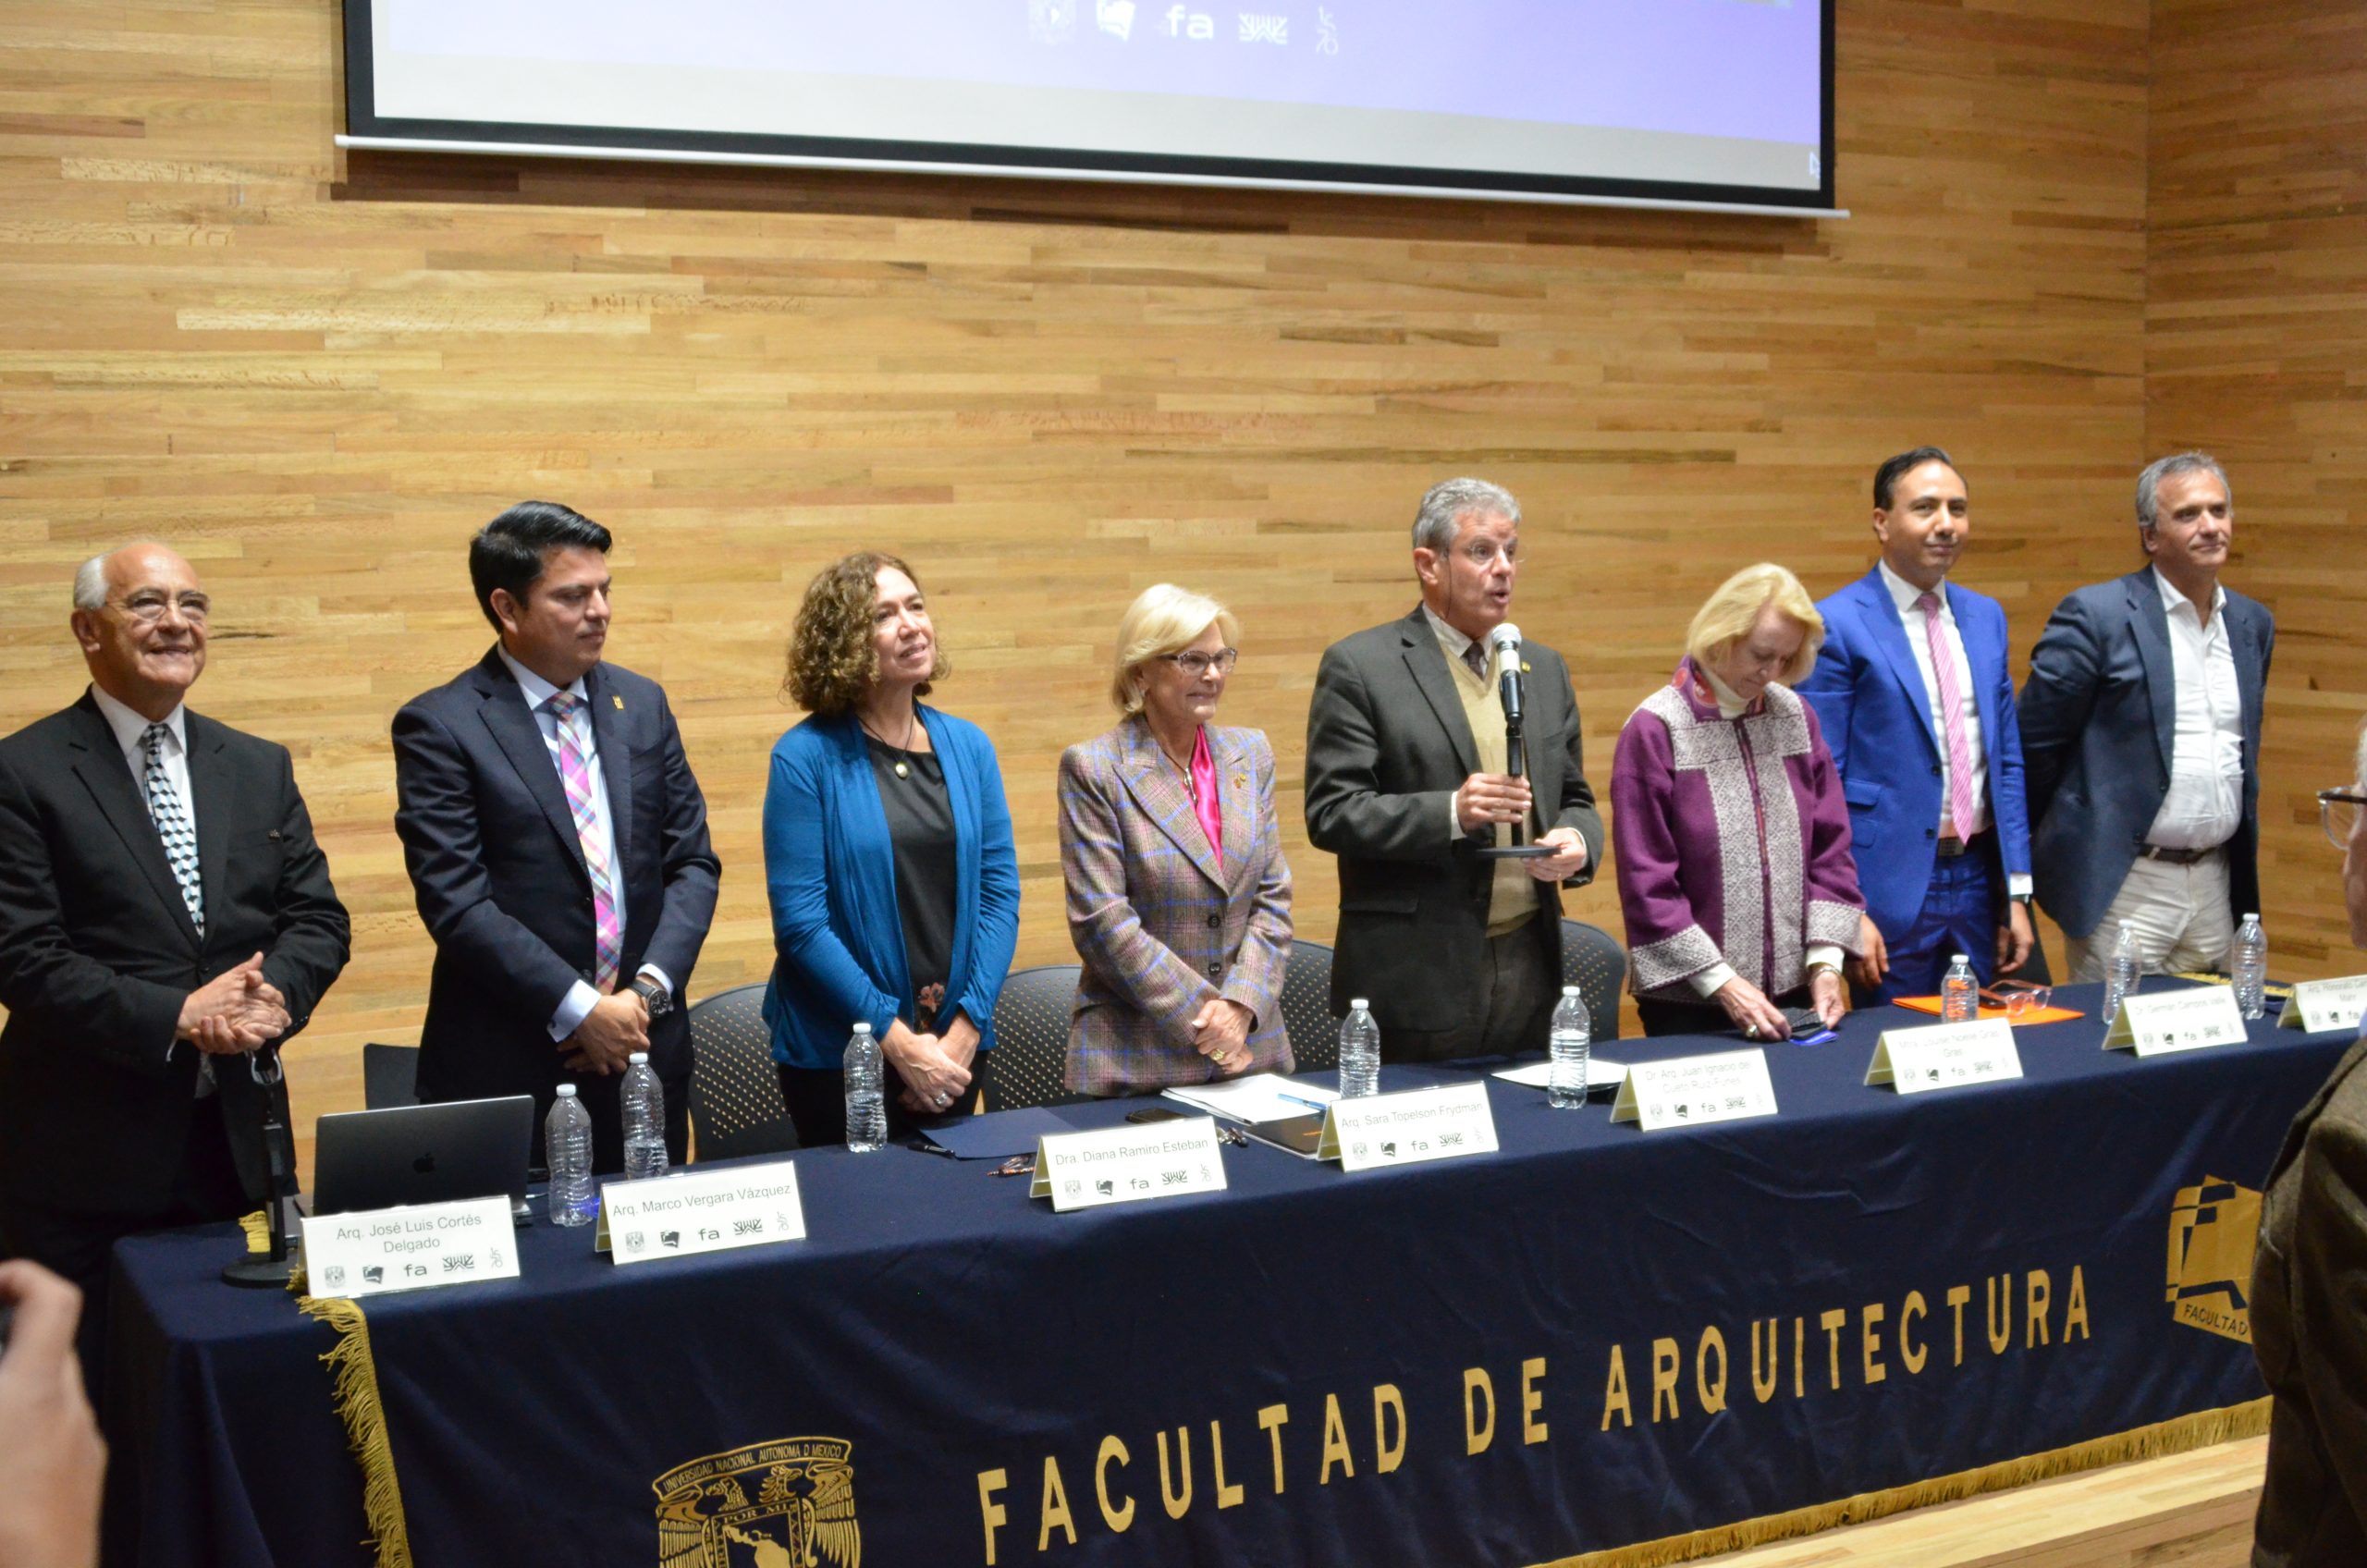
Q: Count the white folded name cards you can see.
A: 8